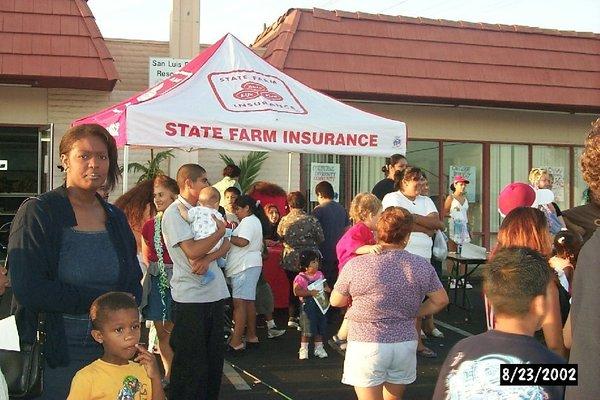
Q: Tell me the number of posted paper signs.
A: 3